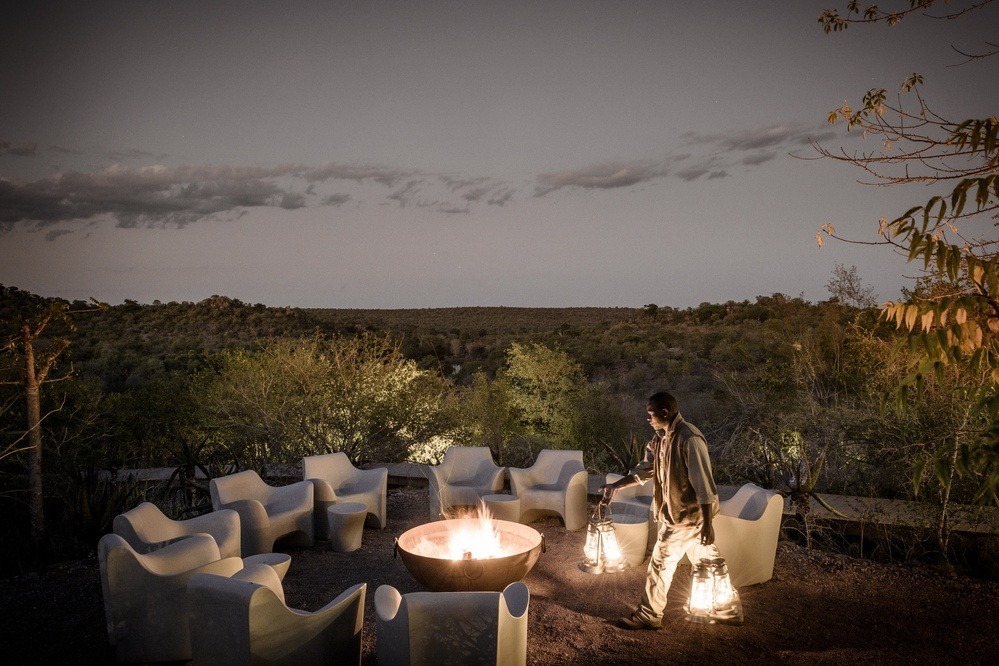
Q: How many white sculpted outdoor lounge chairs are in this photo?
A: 10